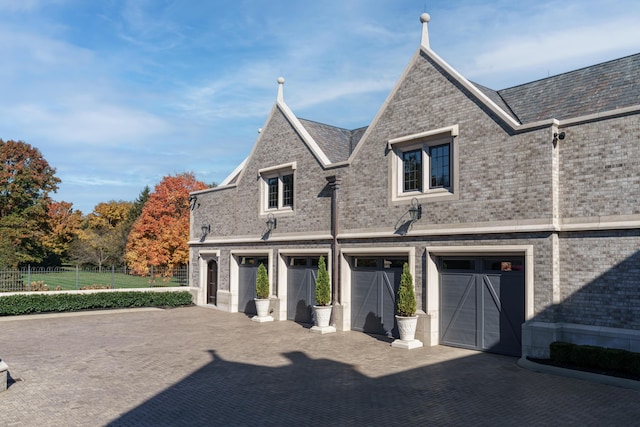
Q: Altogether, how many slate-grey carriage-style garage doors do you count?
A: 4